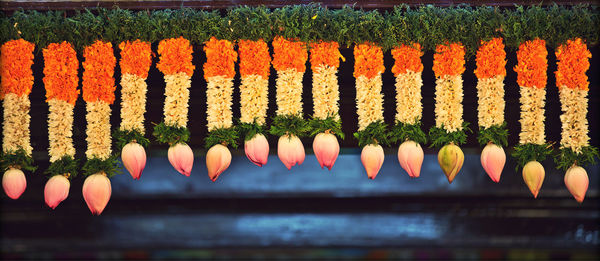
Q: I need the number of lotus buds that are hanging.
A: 15